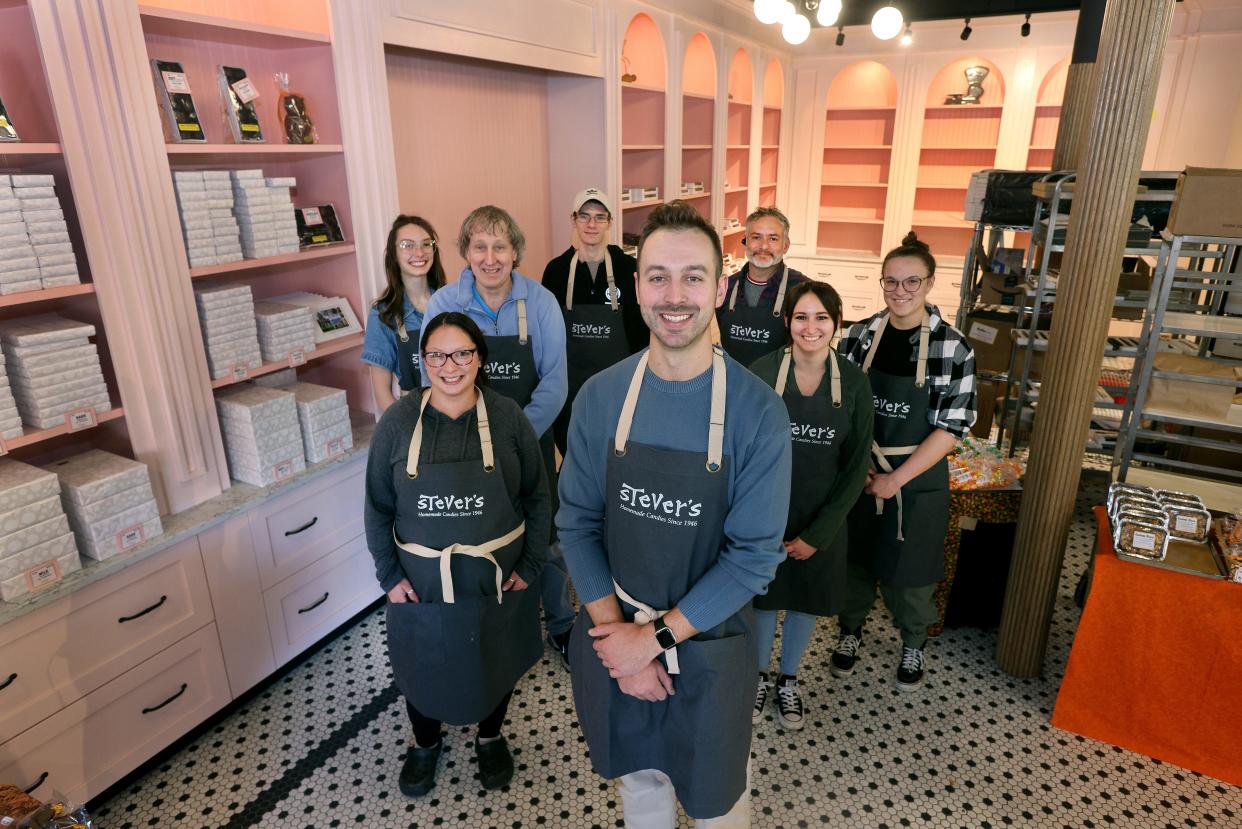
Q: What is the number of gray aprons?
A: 8